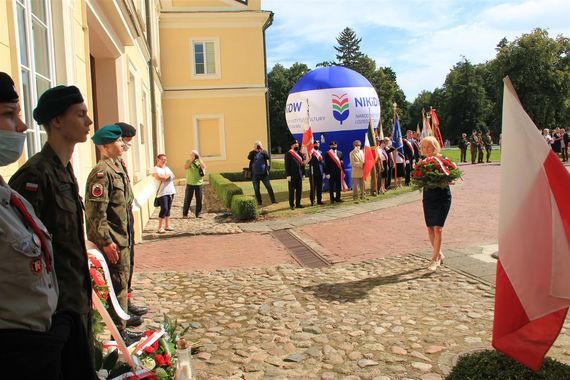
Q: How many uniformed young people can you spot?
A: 4